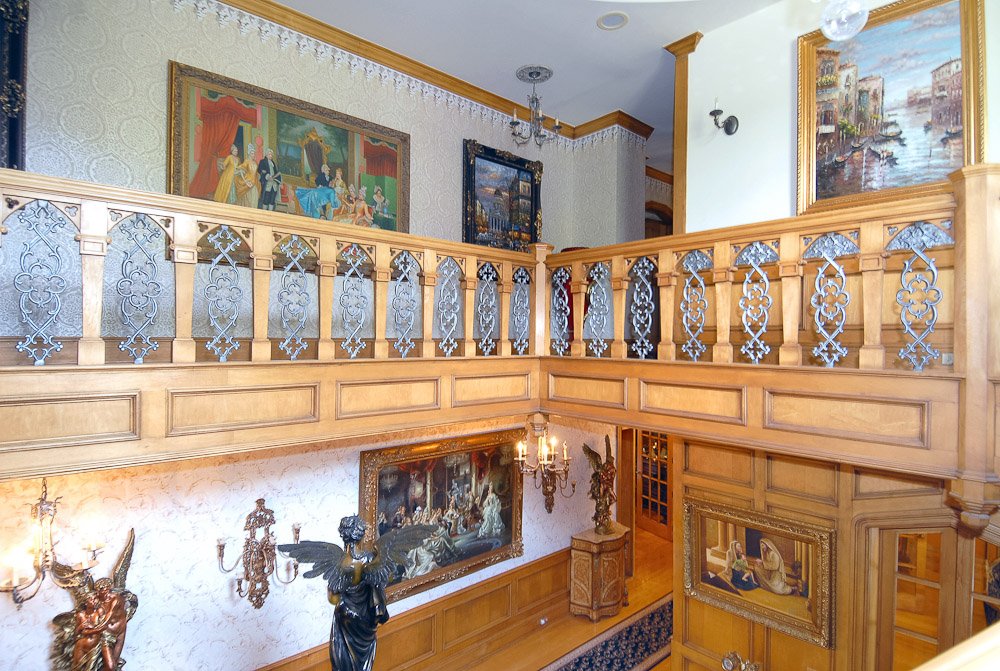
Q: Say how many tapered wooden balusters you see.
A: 14